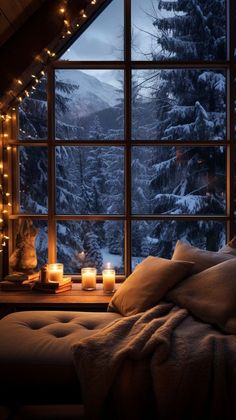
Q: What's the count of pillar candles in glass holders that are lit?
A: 3